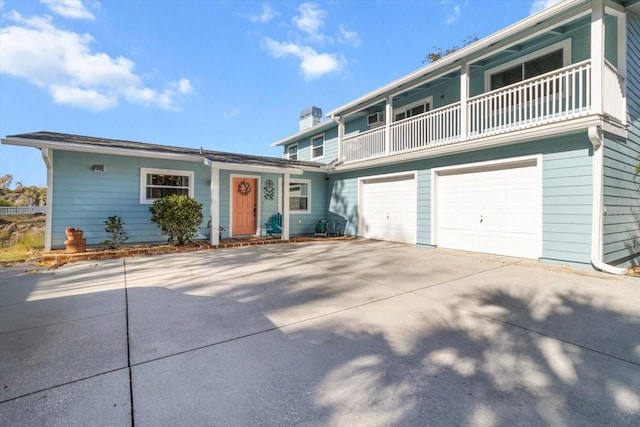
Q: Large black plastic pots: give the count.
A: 0